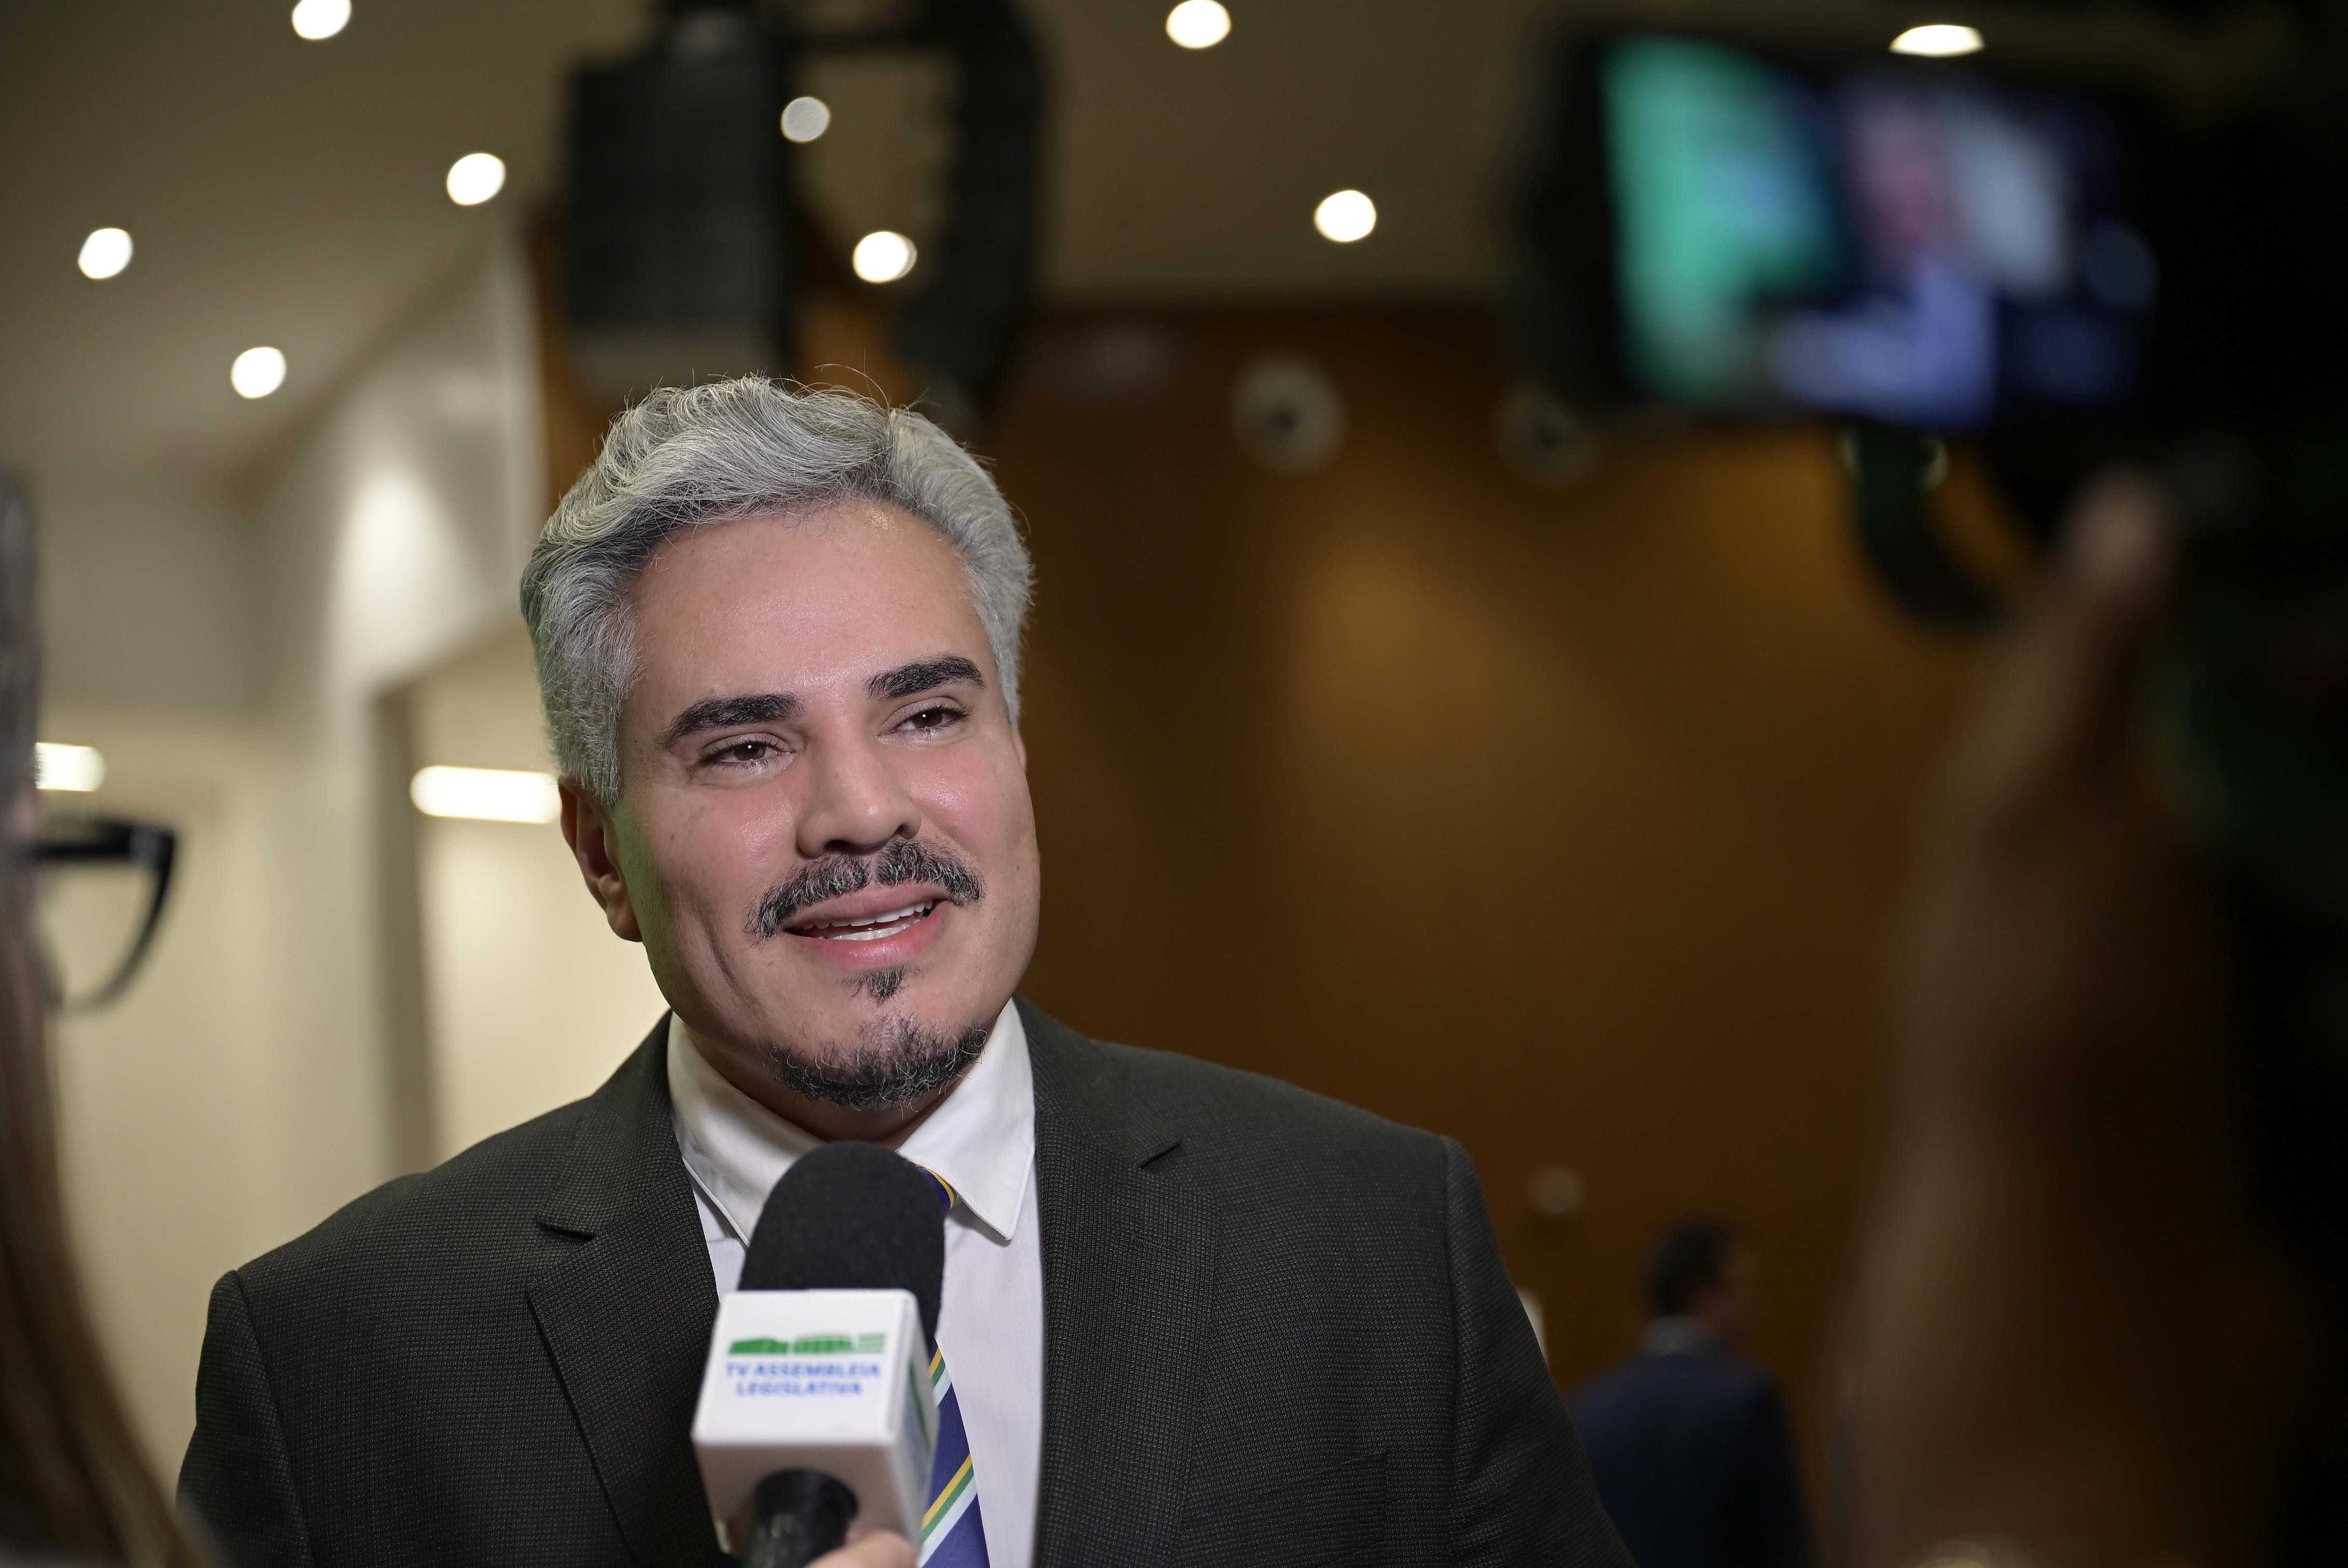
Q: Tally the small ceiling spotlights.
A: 9